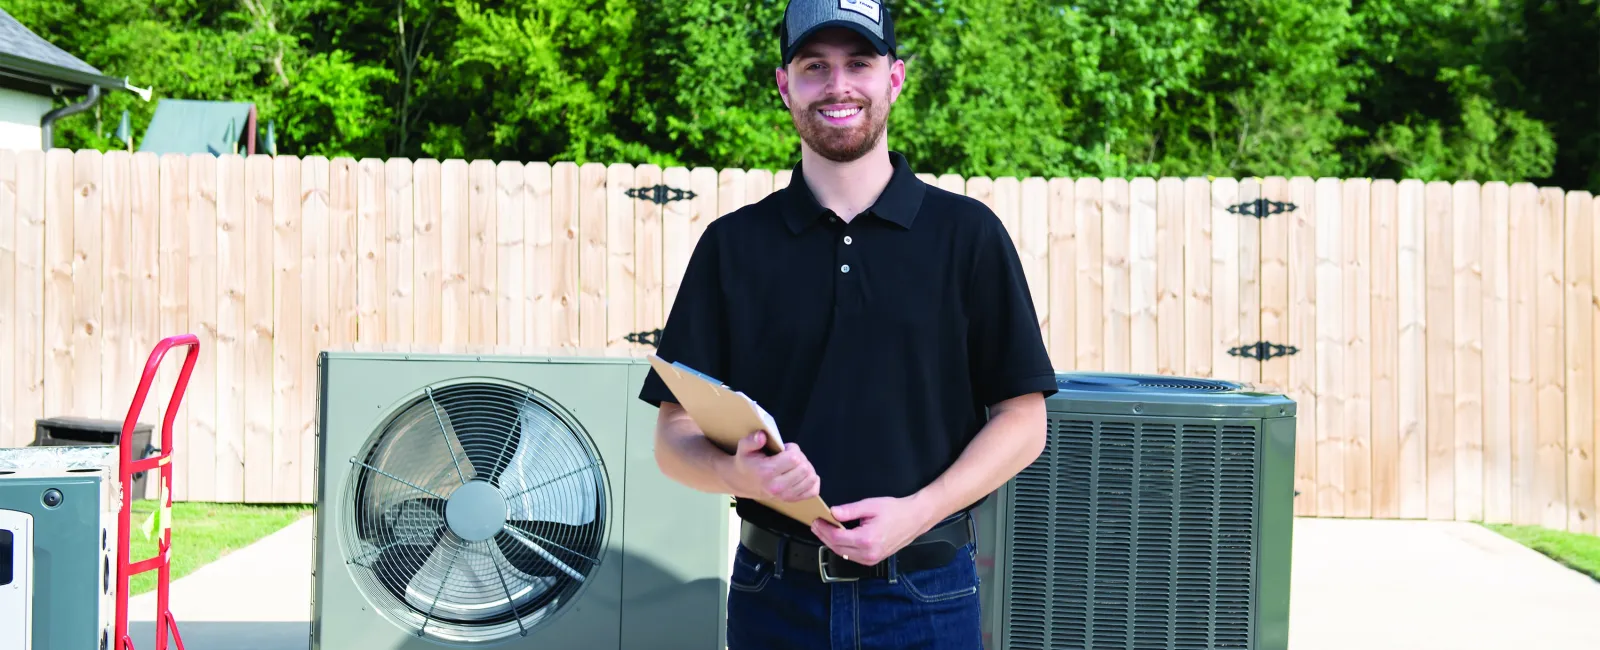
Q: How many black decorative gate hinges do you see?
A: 4